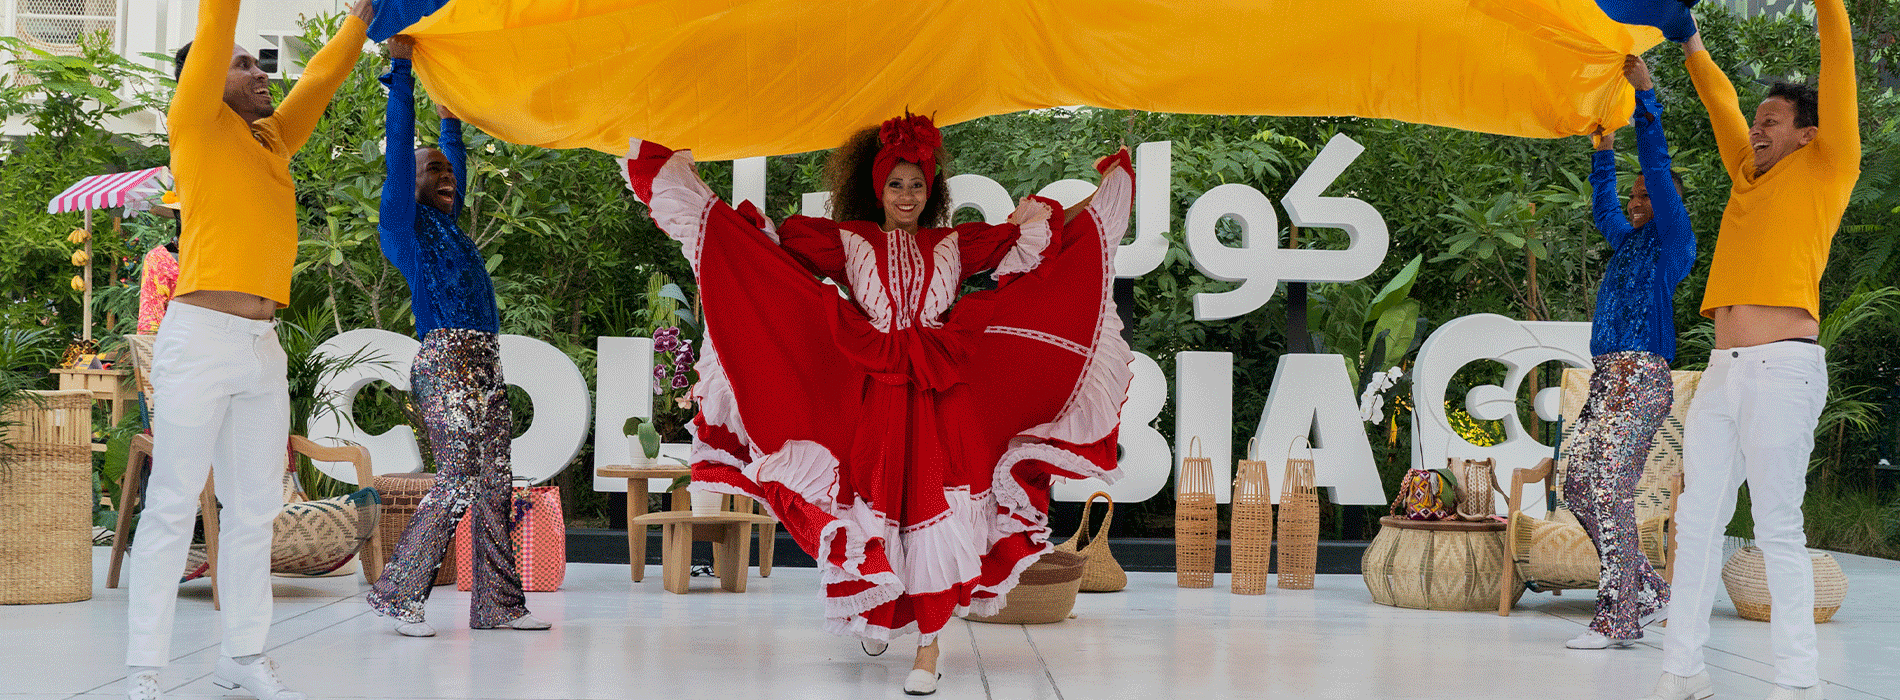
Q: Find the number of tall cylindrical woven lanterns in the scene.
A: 3